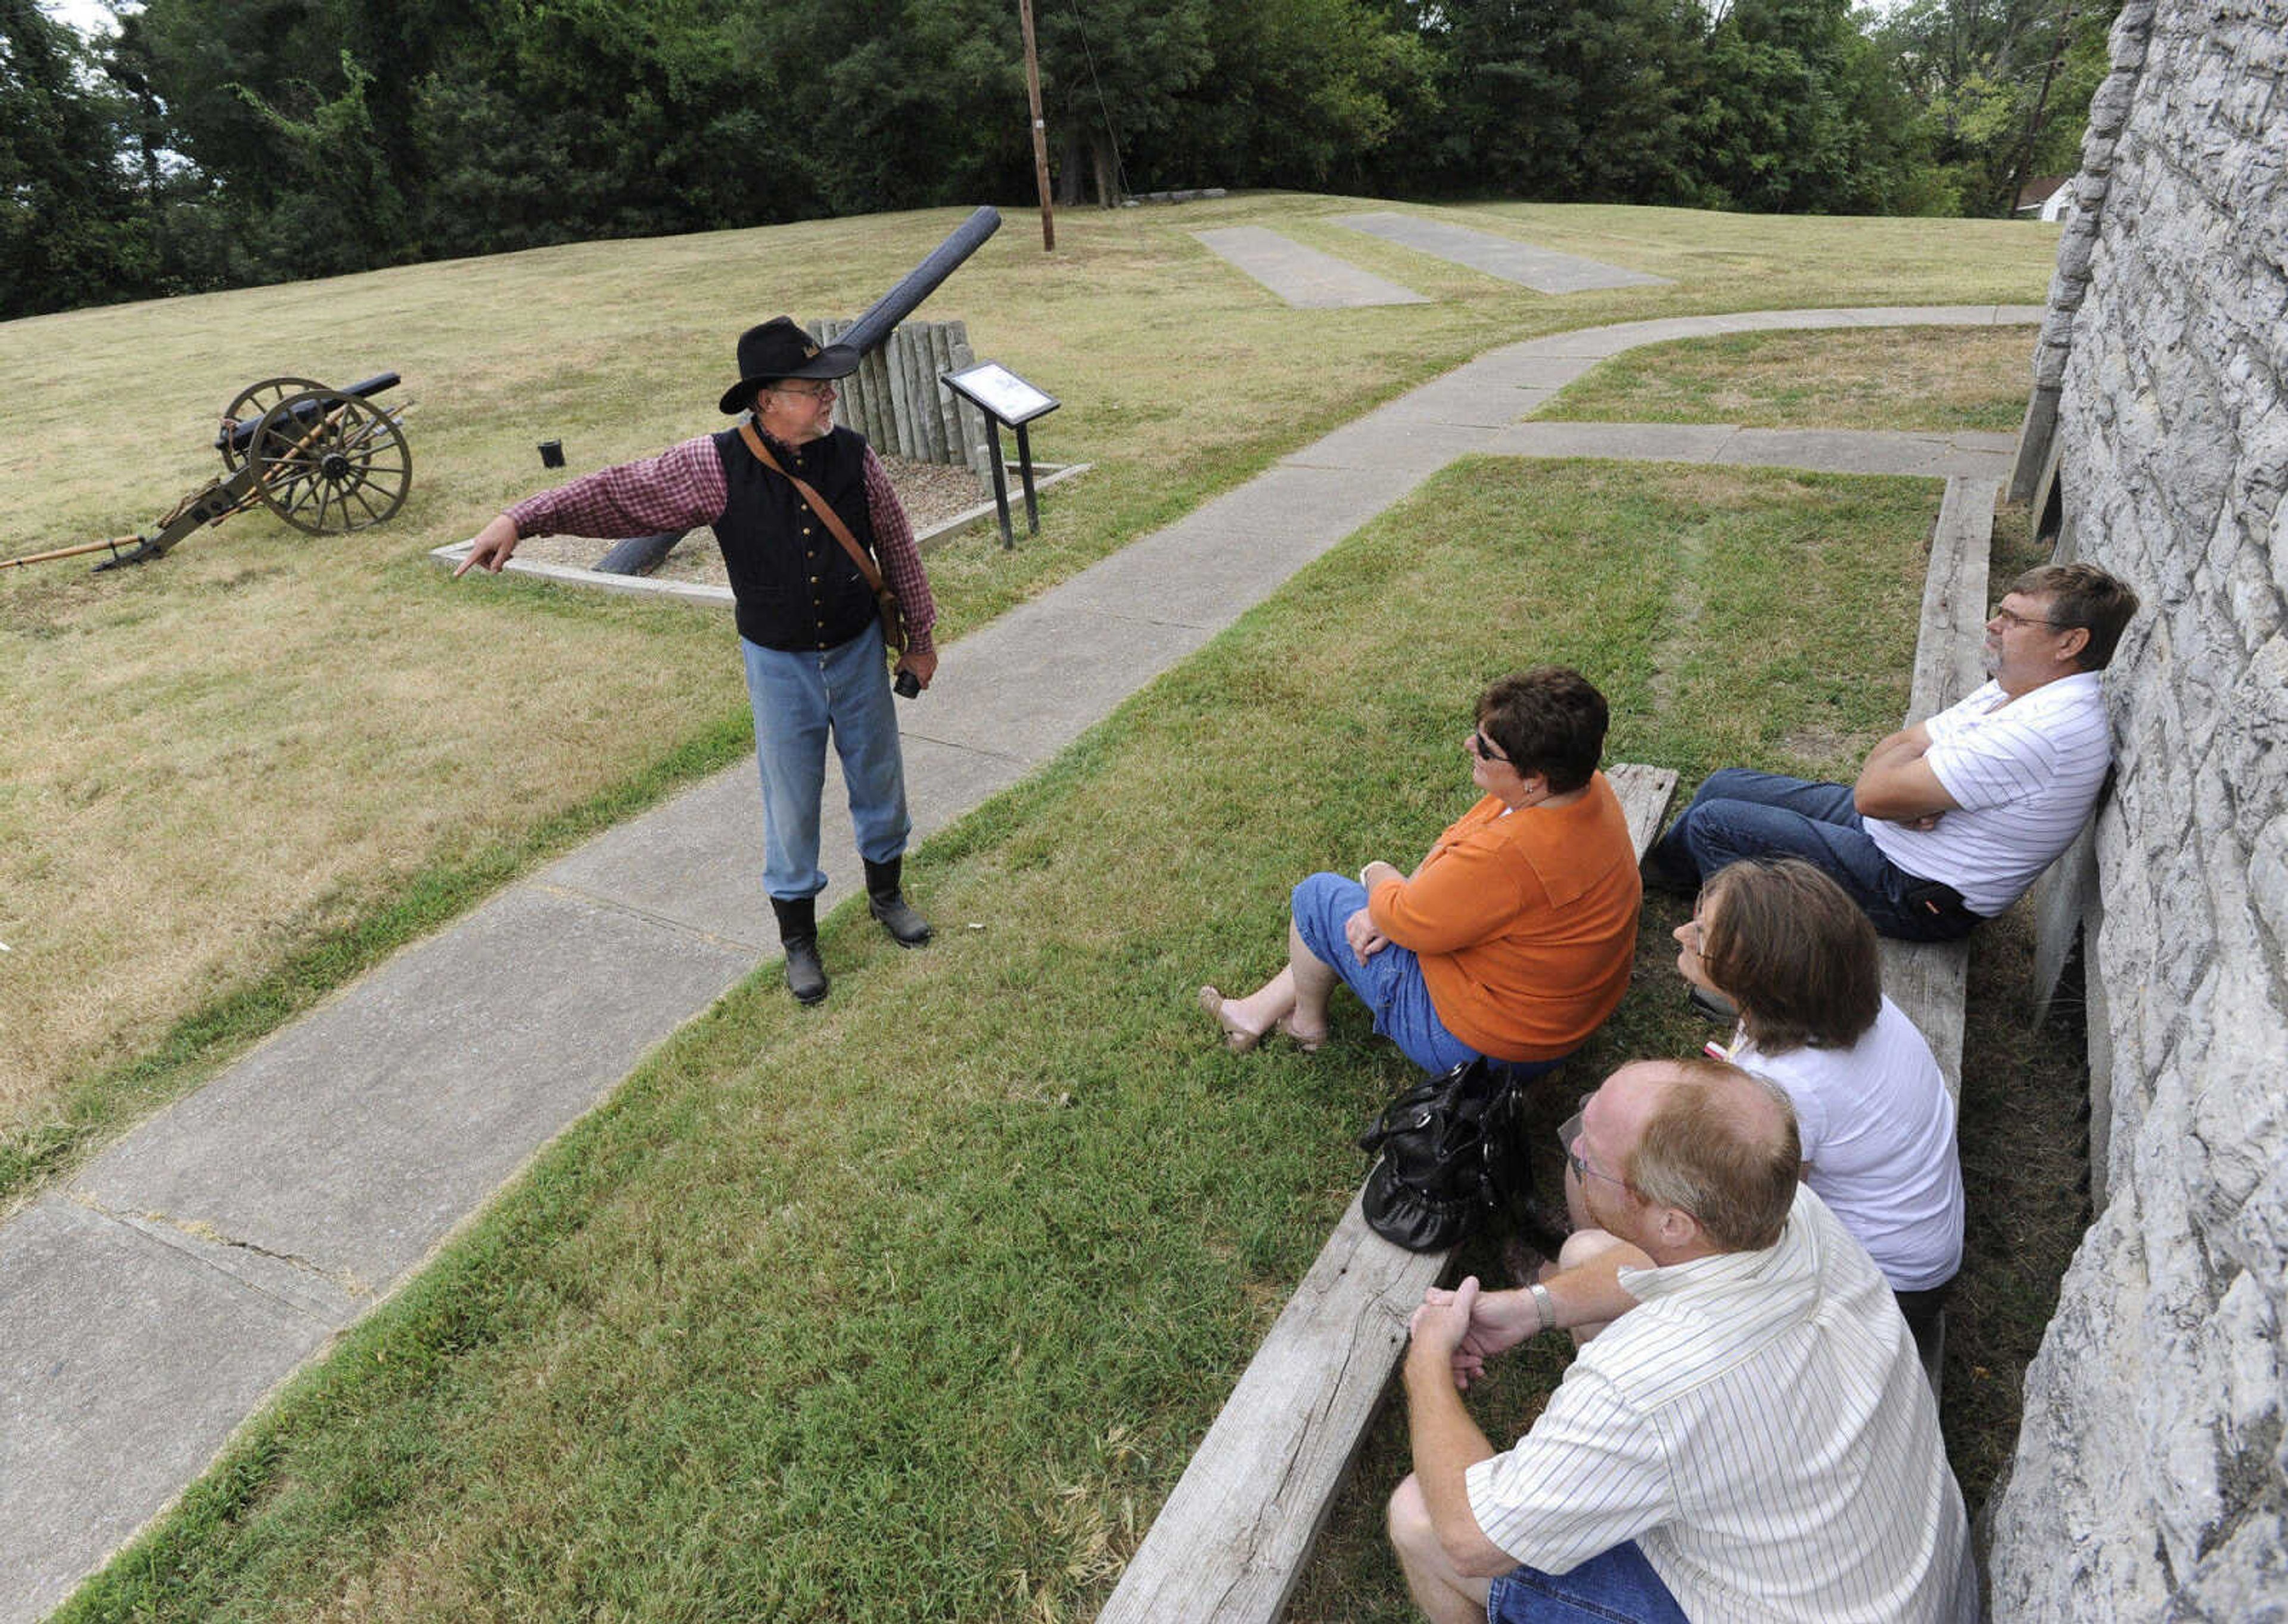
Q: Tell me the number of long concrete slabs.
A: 2